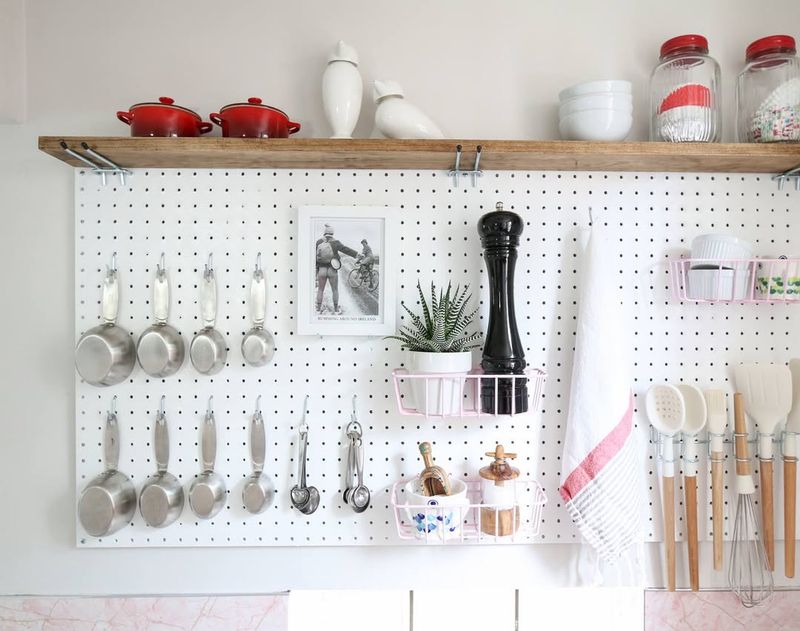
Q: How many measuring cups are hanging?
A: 8